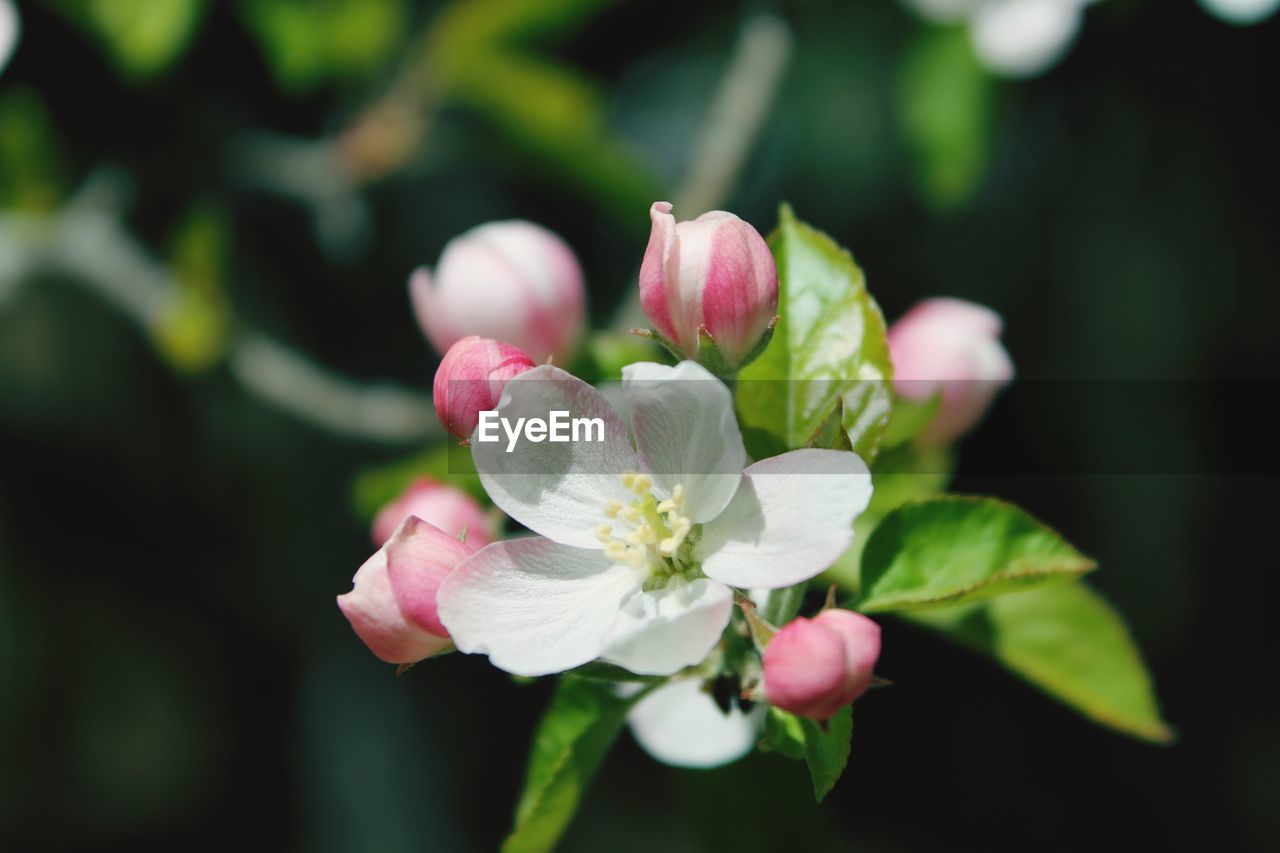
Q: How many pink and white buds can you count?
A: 7